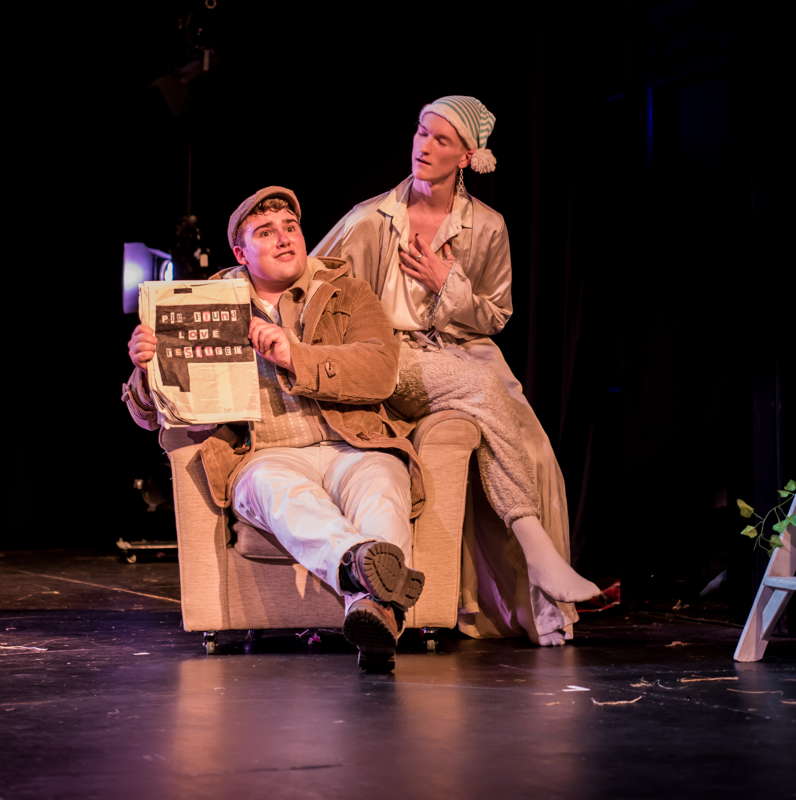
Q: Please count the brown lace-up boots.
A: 2